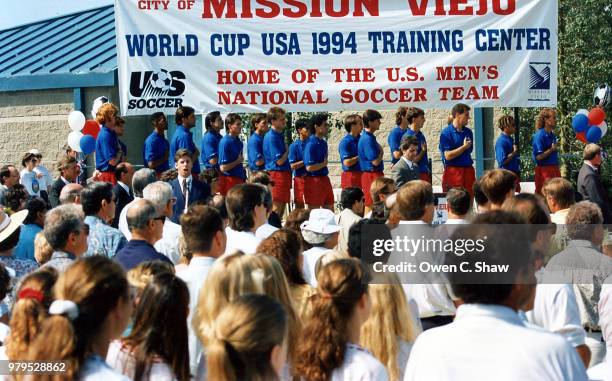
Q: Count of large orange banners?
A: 0